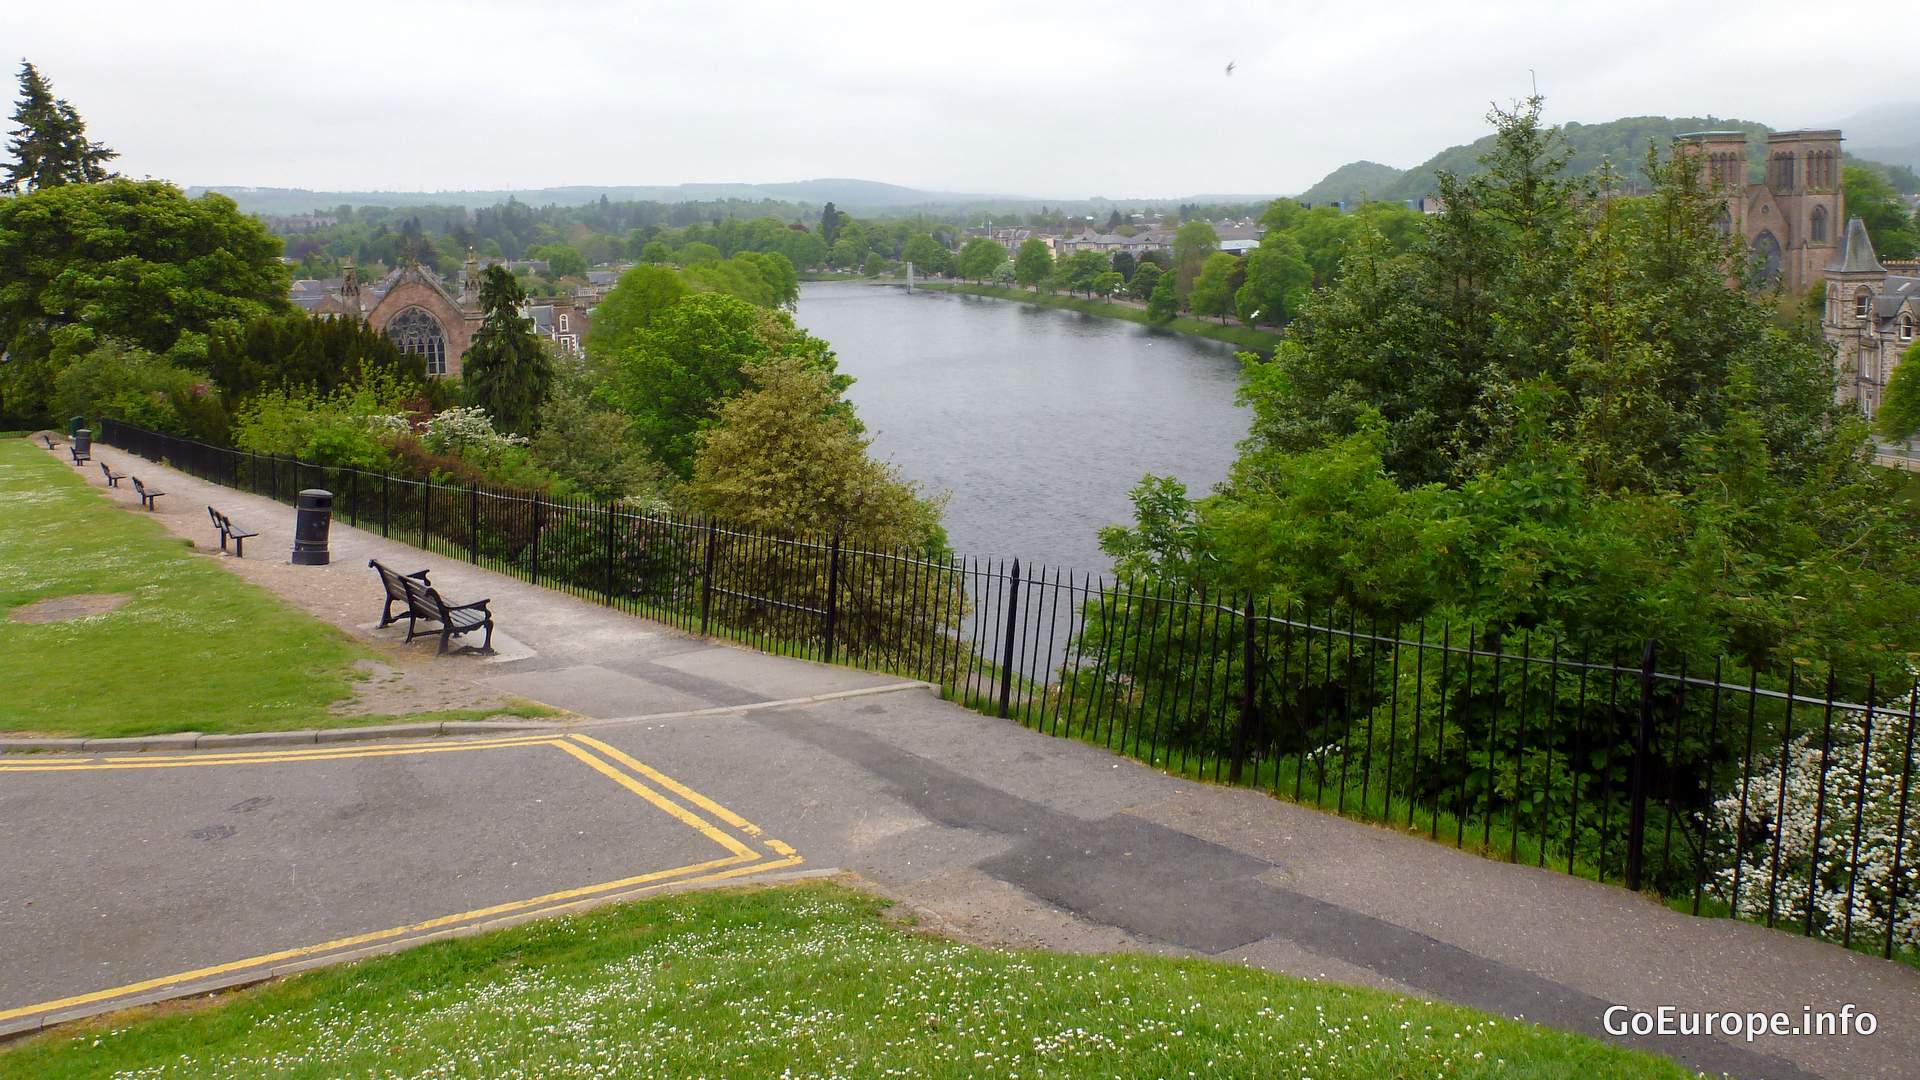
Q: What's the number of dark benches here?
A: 6